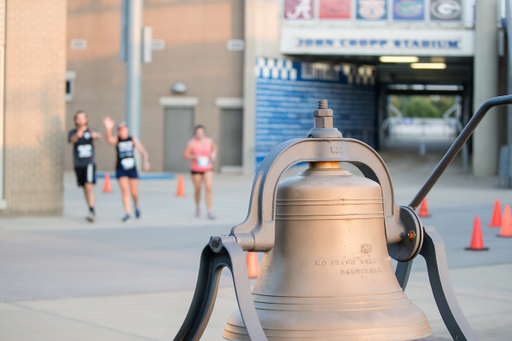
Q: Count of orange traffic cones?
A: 7